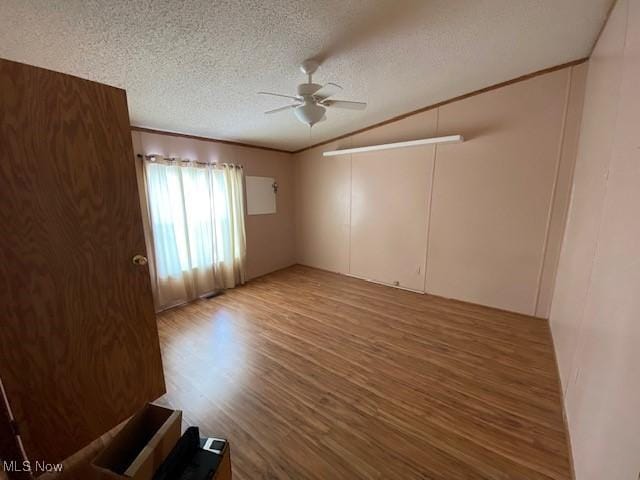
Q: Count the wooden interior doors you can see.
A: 1